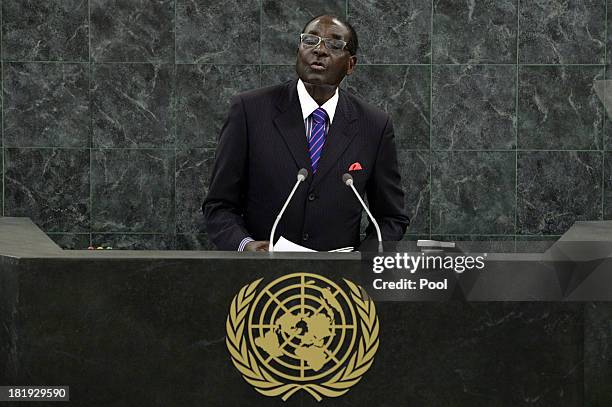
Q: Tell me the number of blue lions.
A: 0